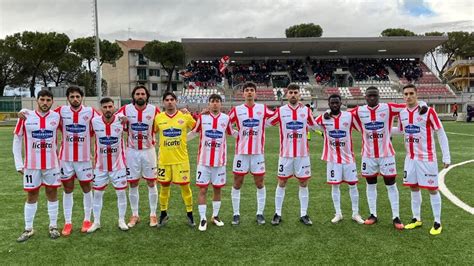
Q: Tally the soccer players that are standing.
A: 11